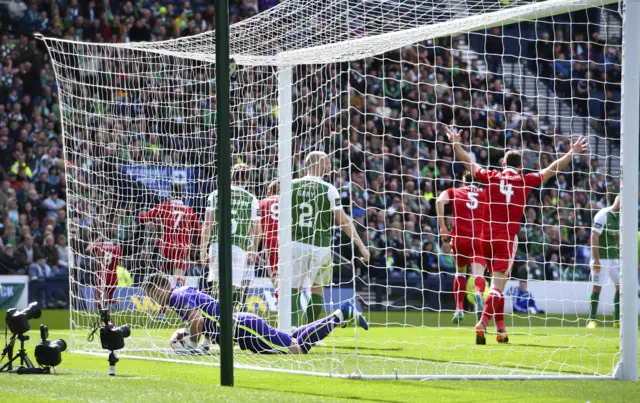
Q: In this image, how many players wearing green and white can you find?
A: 3